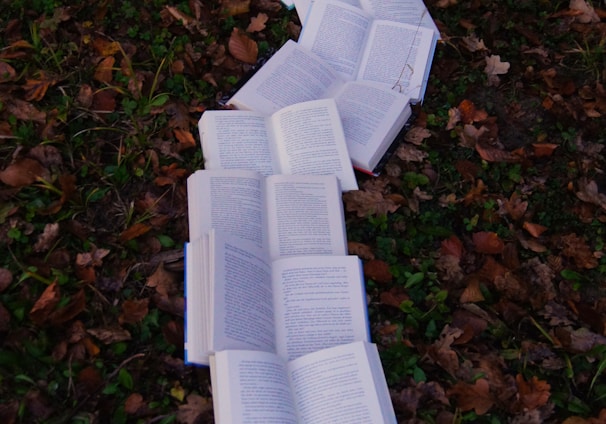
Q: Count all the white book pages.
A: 14